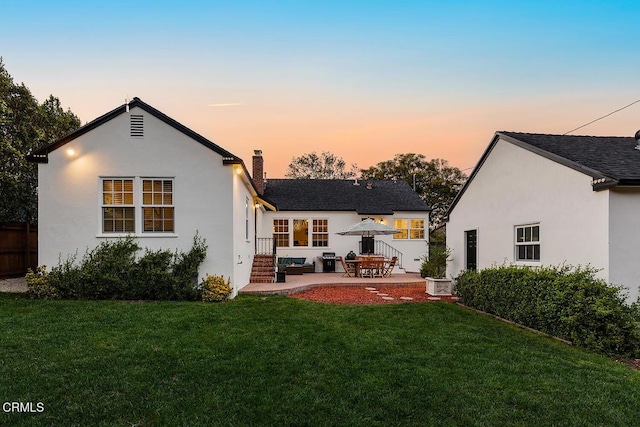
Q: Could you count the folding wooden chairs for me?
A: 4